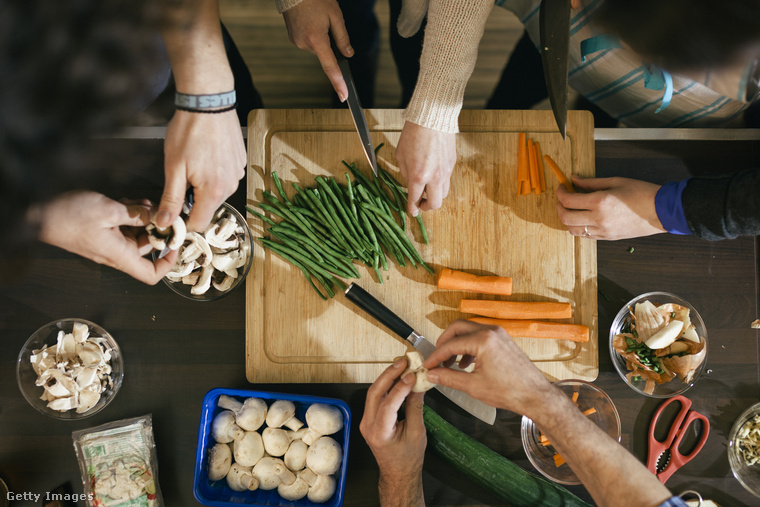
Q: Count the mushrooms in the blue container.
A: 13